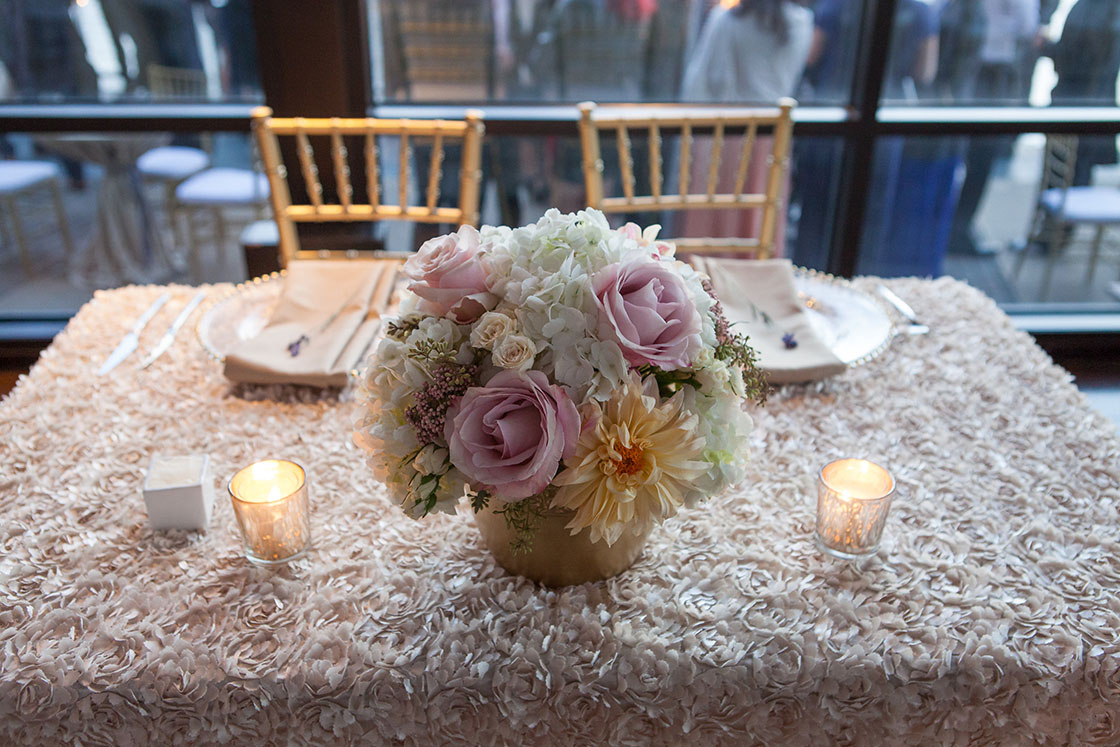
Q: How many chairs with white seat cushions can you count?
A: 4